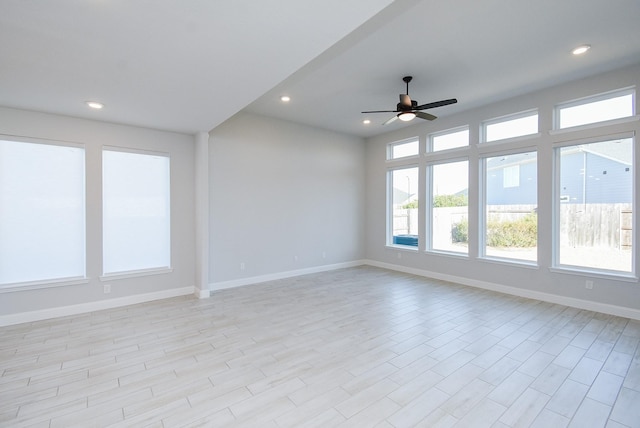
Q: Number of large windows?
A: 6